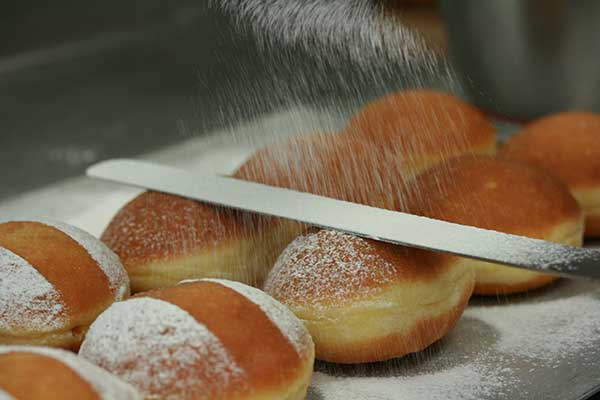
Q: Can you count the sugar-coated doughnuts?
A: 5